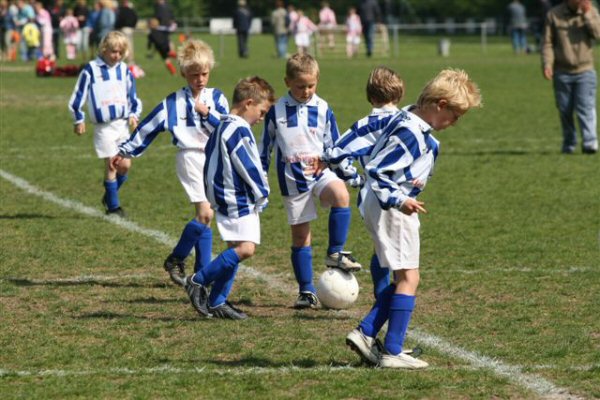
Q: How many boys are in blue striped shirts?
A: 6